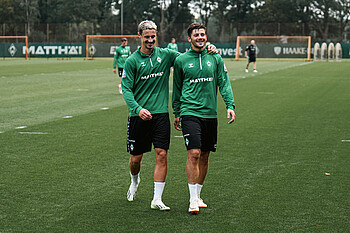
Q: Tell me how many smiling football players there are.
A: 2